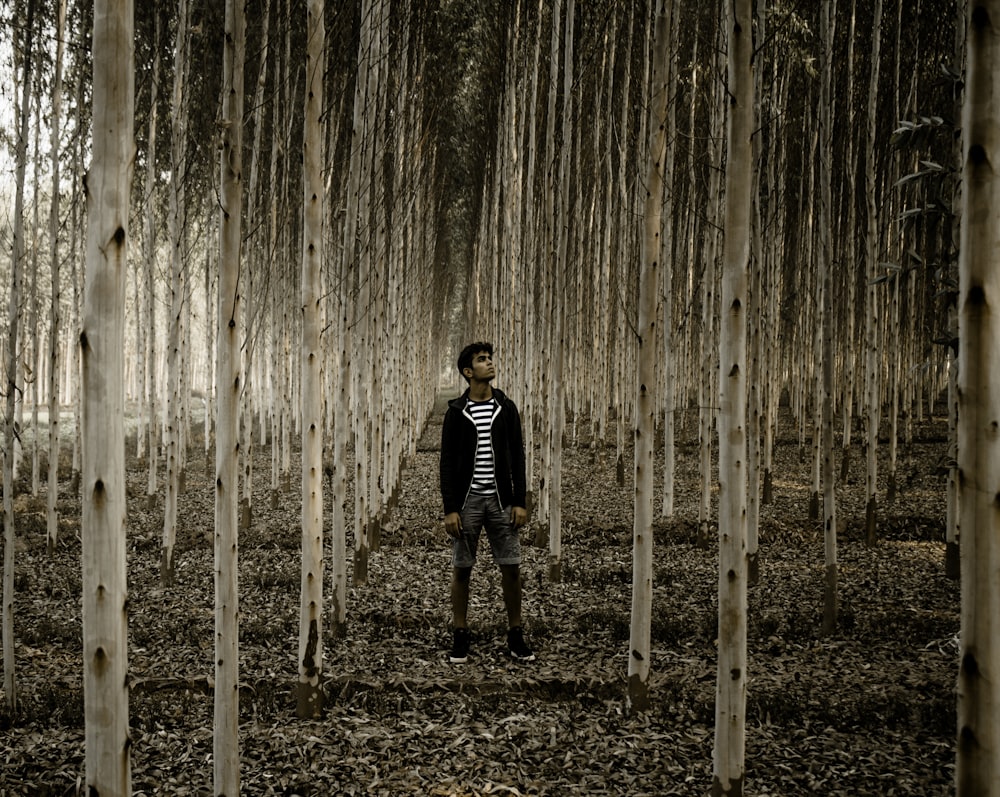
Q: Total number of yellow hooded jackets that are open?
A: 0